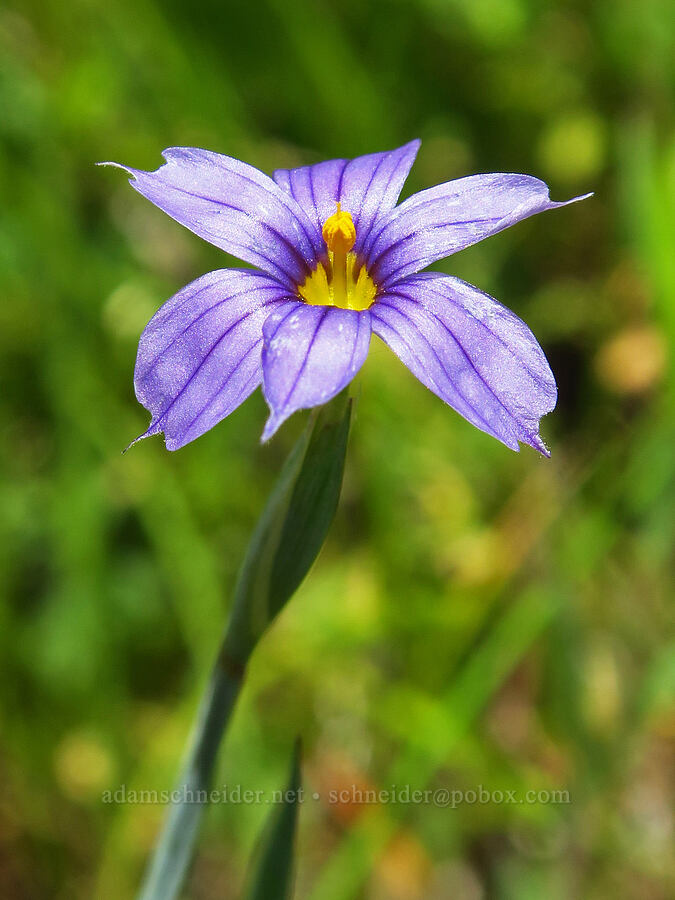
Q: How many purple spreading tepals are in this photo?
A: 6